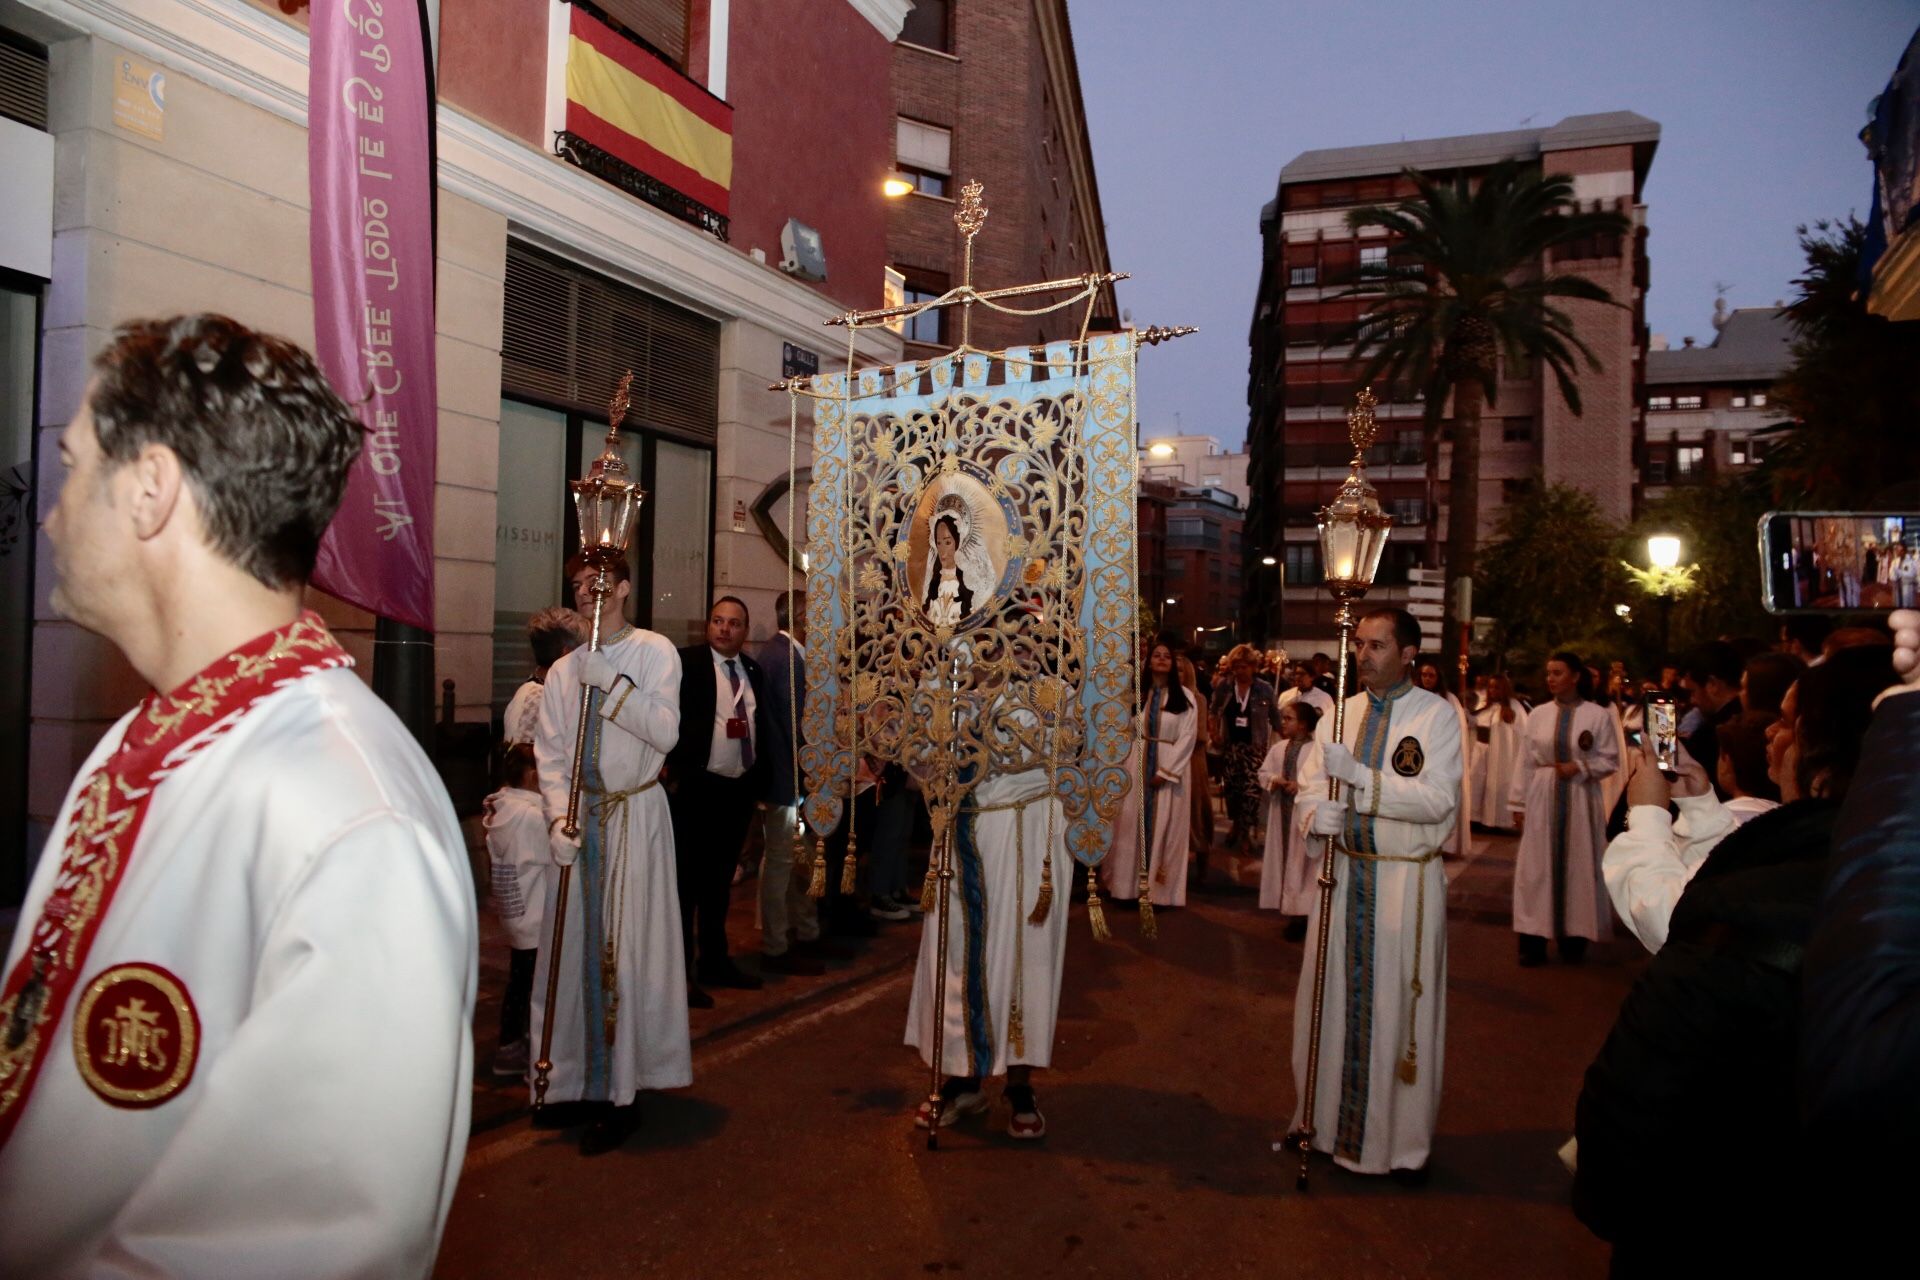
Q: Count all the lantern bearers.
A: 2